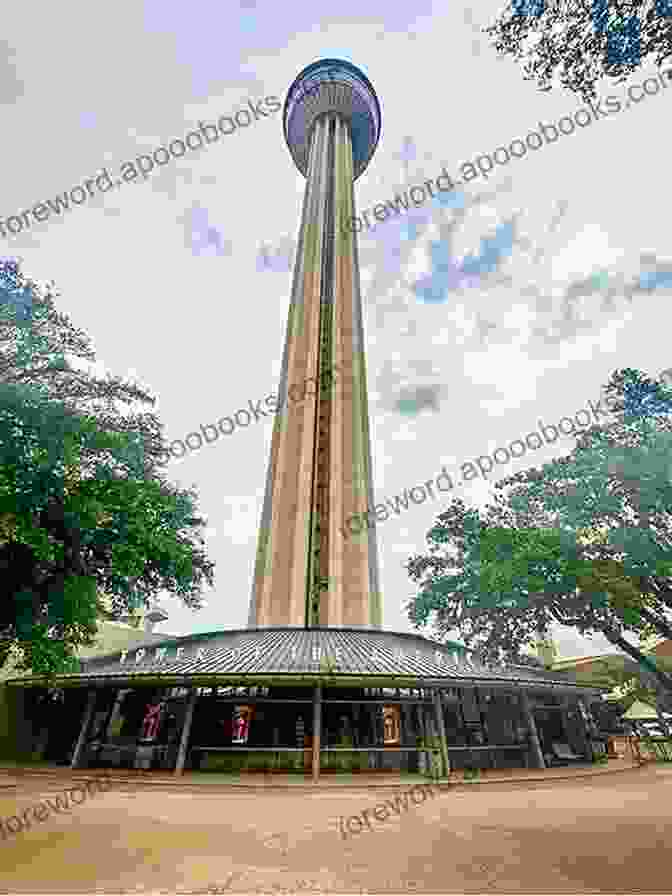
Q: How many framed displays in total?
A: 3